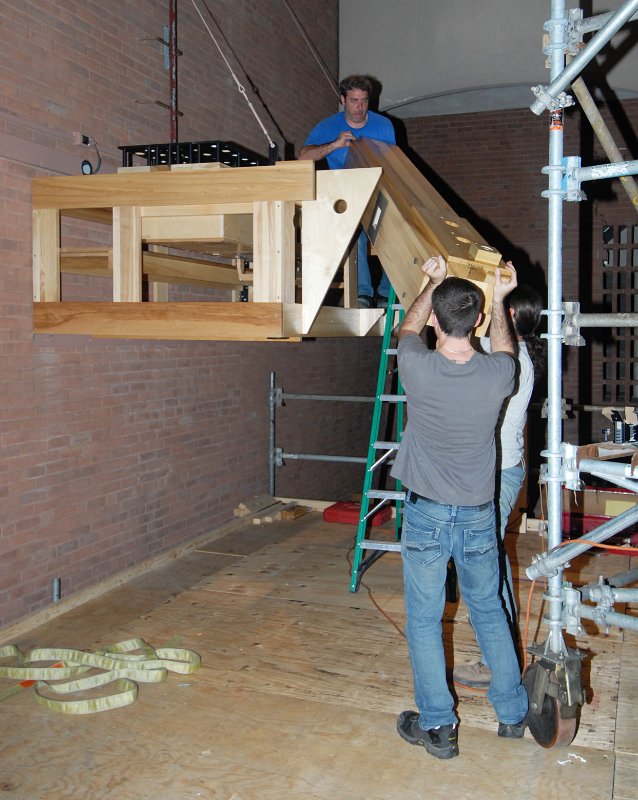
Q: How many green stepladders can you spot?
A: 1